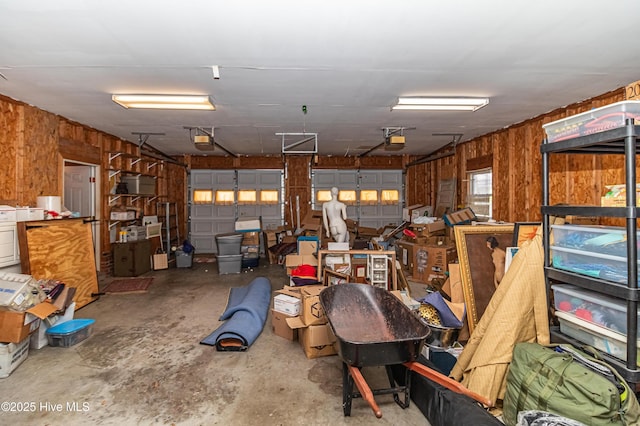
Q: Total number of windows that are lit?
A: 8